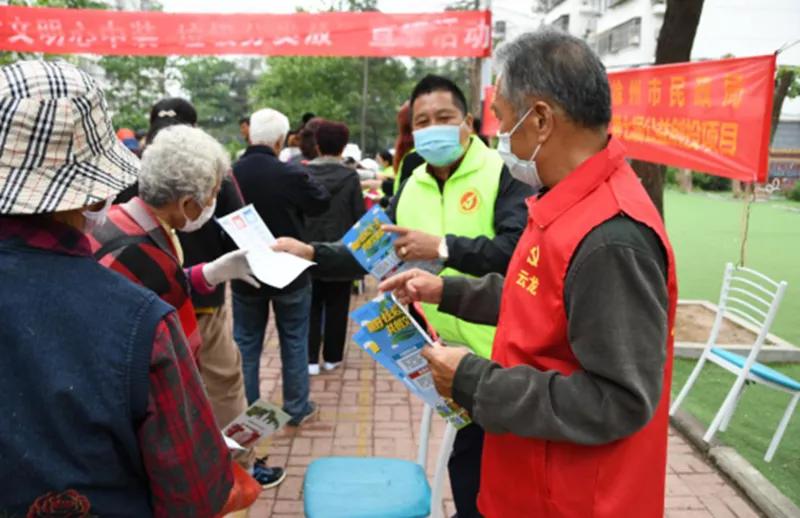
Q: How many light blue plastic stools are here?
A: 2